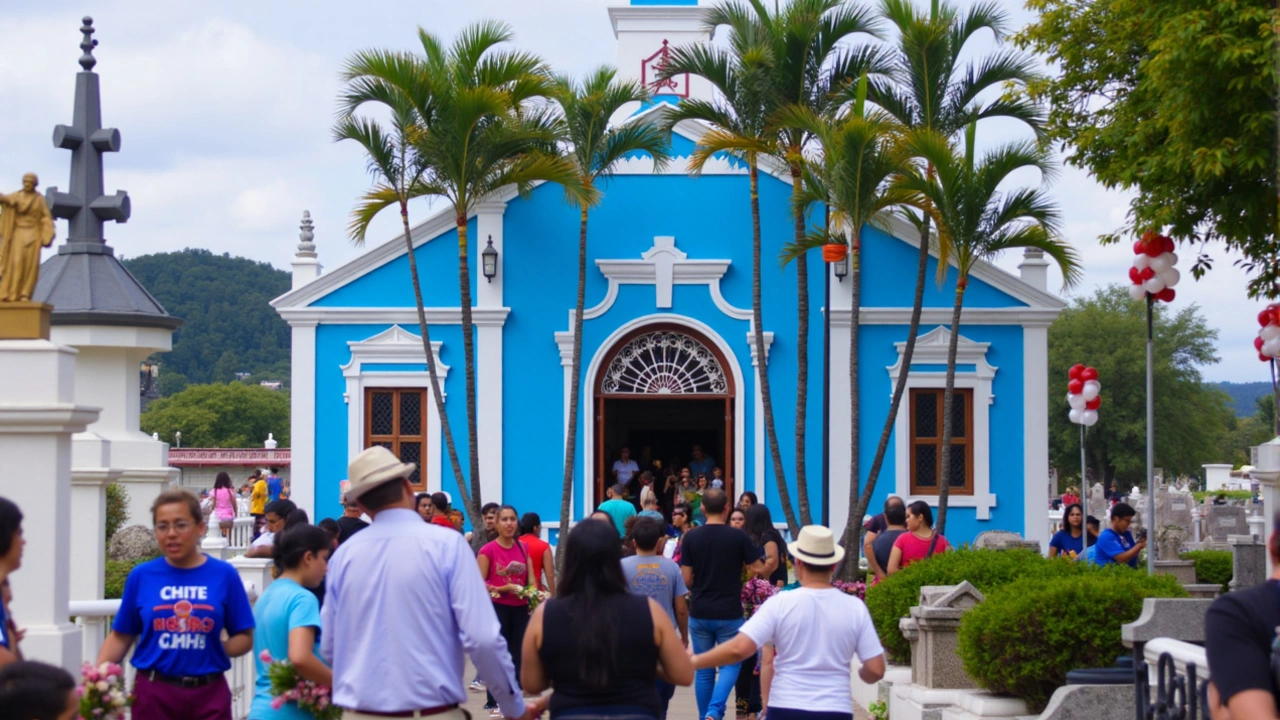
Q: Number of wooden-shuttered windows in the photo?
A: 2